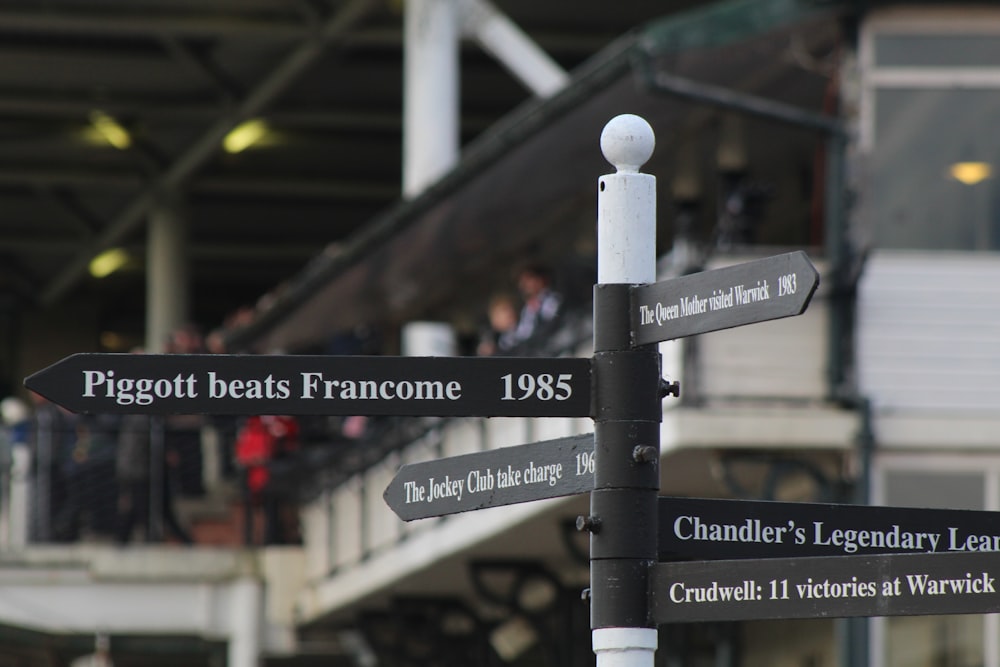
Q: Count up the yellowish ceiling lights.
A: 4